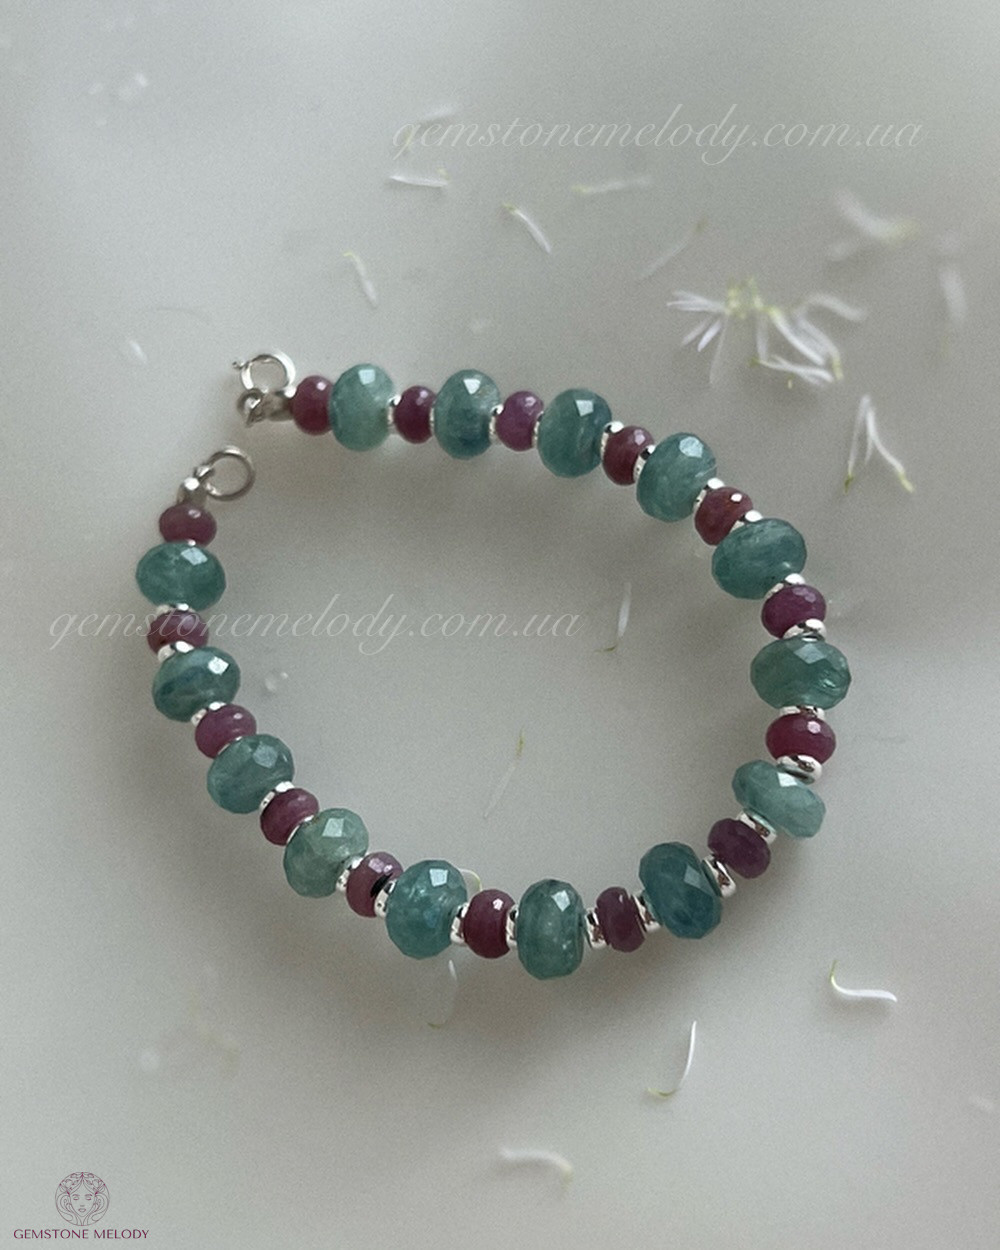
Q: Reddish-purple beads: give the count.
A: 15